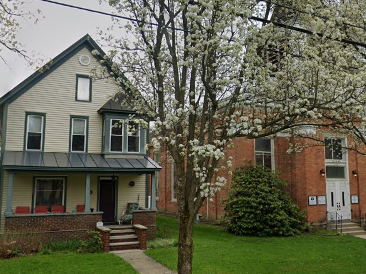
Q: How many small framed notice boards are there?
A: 3